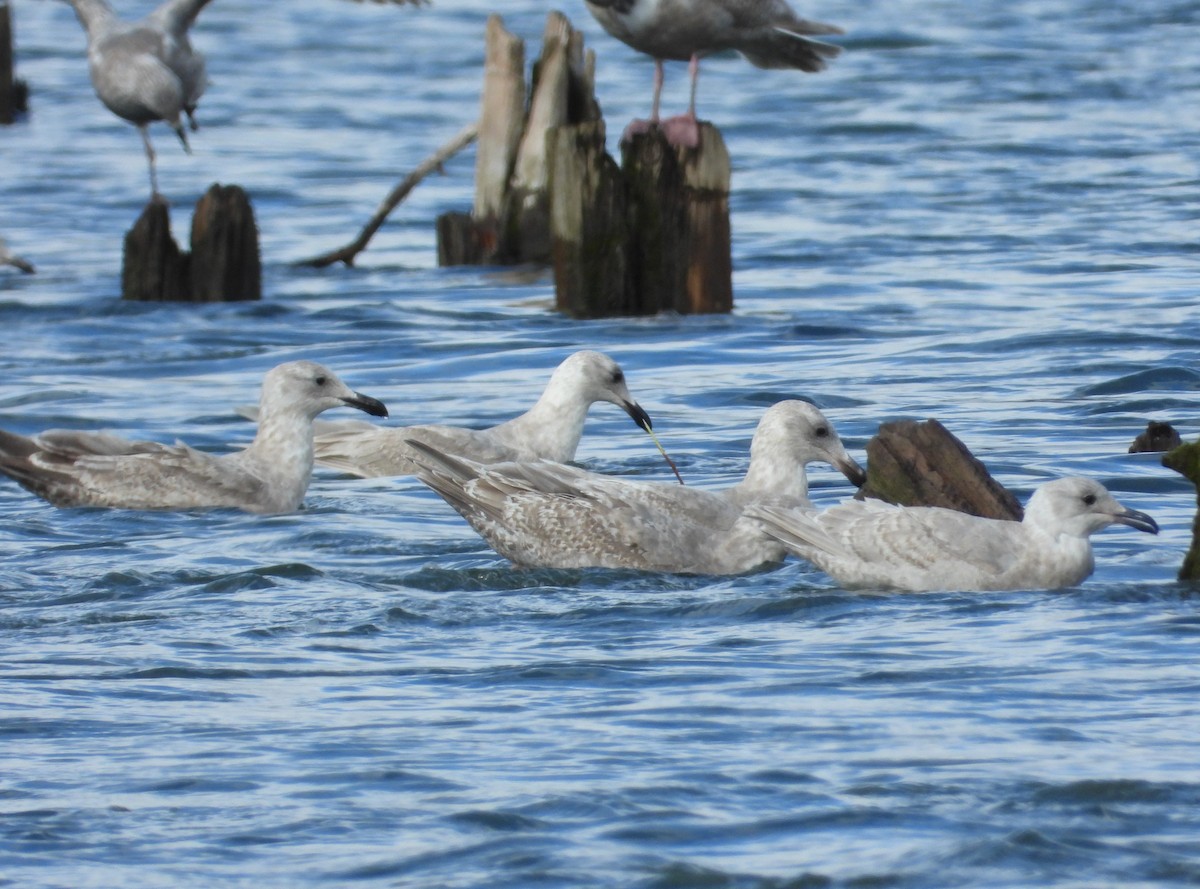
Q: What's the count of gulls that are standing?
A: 2